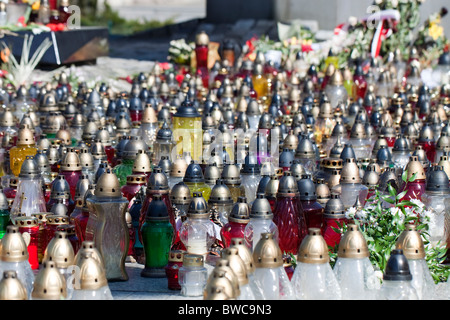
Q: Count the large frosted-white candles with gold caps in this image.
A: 15